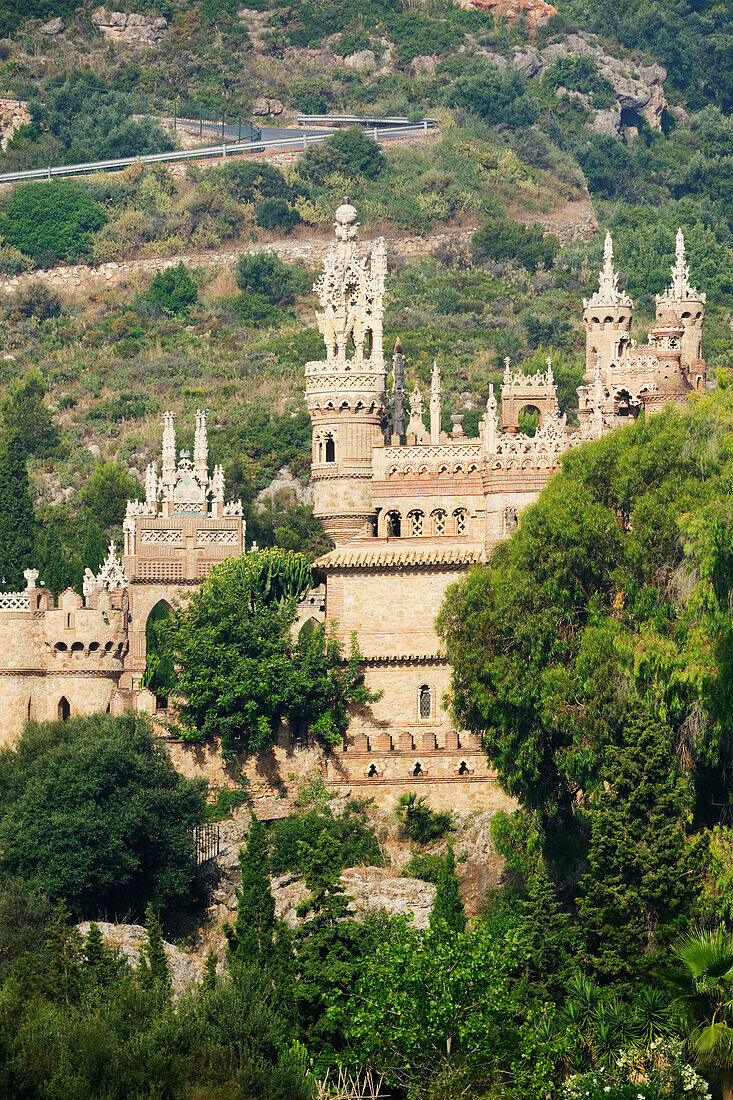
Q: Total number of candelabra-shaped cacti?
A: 1